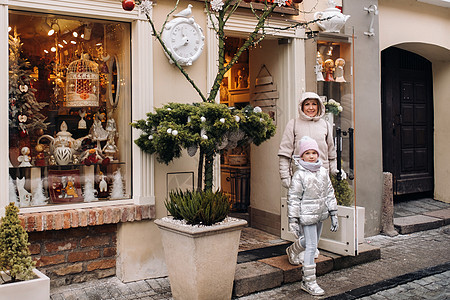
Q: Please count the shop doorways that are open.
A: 1